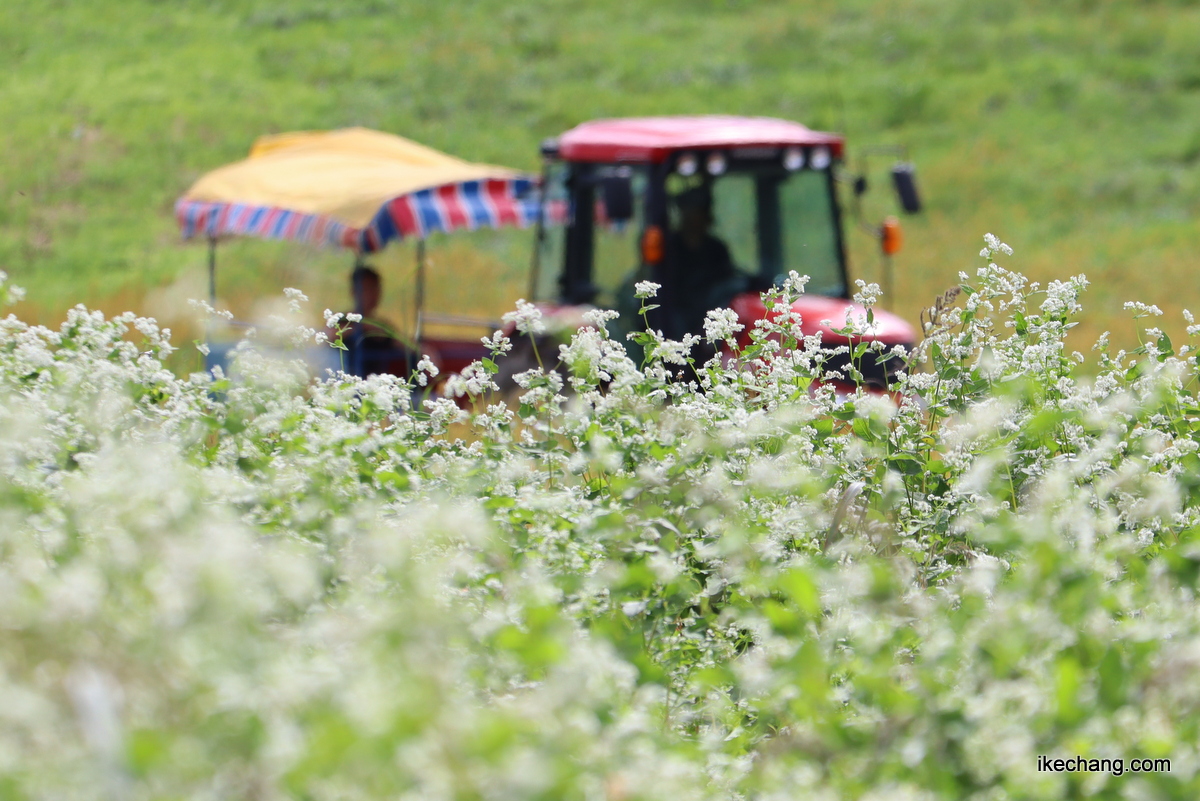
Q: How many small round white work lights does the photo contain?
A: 4